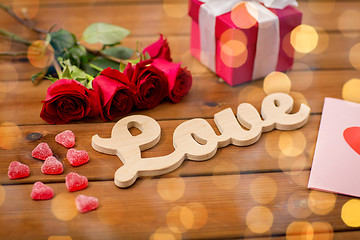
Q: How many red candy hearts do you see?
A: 8